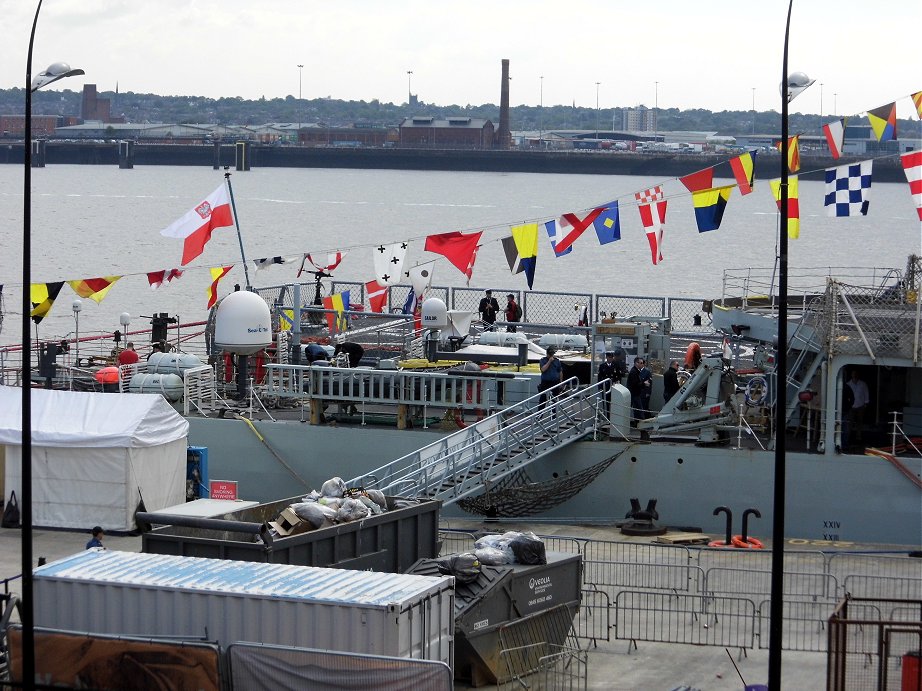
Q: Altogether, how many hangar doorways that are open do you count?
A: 1